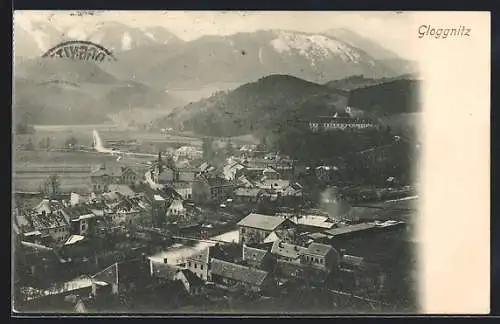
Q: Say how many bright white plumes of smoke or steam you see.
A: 1